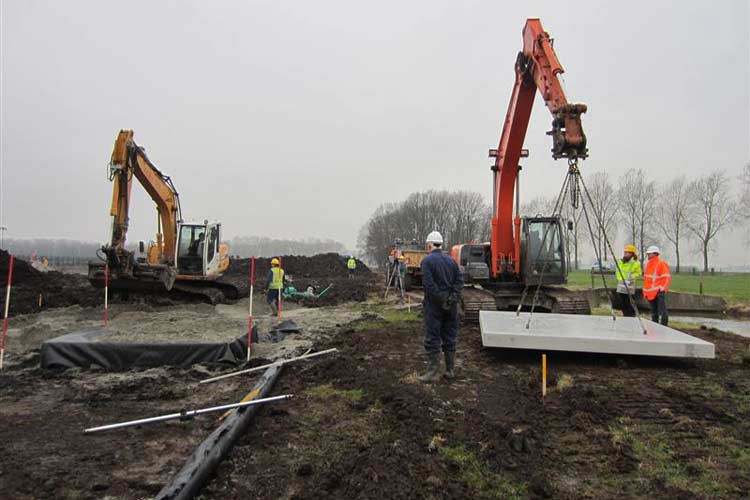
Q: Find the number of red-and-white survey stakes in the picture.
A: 4